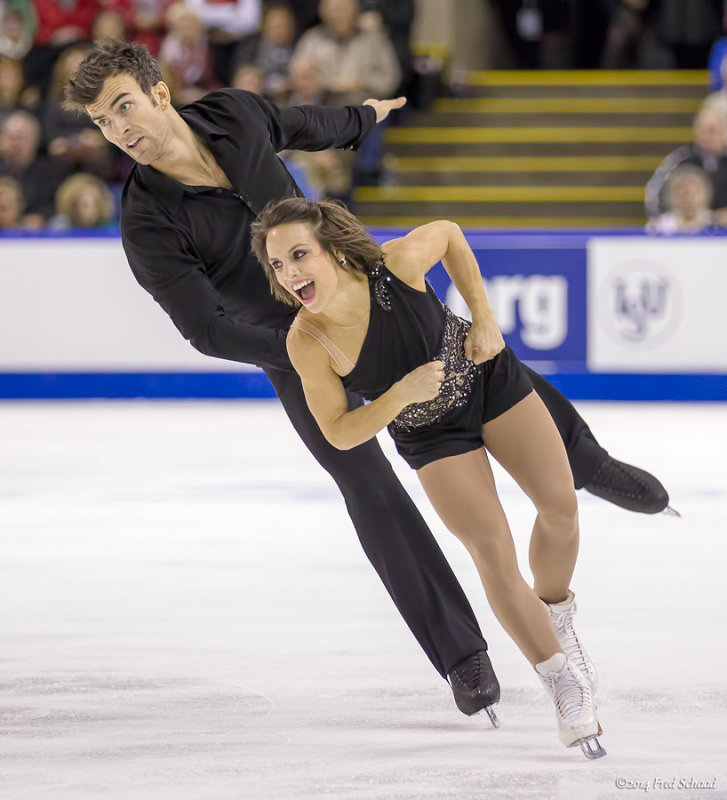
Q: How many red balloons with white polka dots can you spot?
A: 0